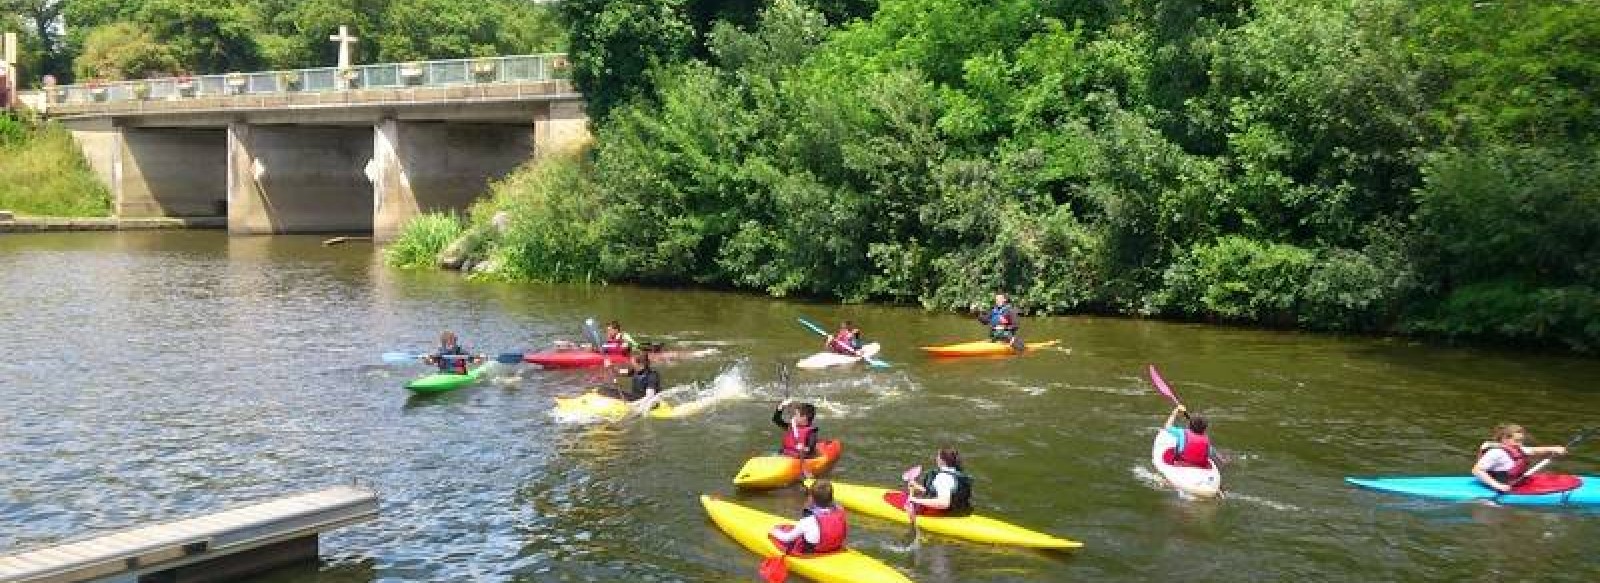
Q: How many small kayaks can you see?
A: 10